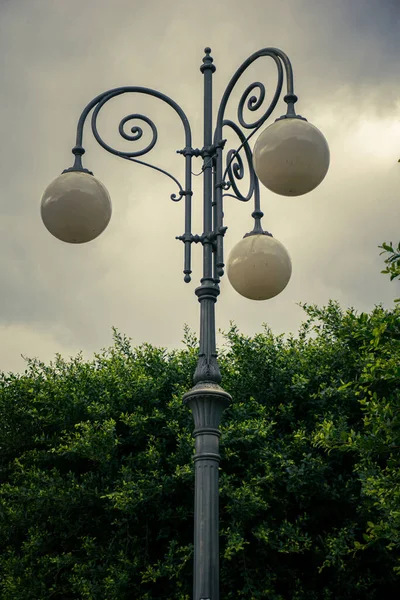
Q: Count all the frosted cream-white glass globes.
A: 3